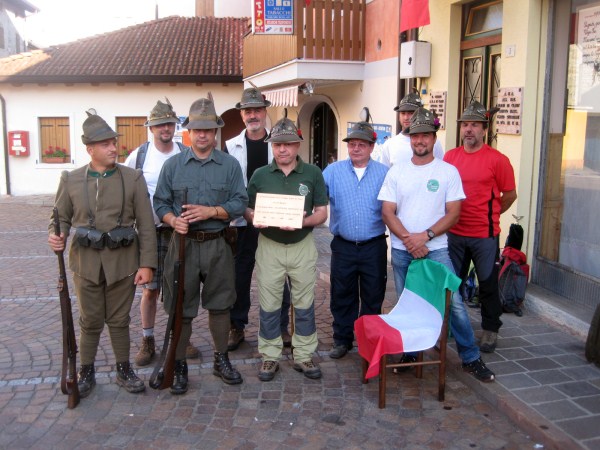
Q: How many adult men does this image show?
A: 9